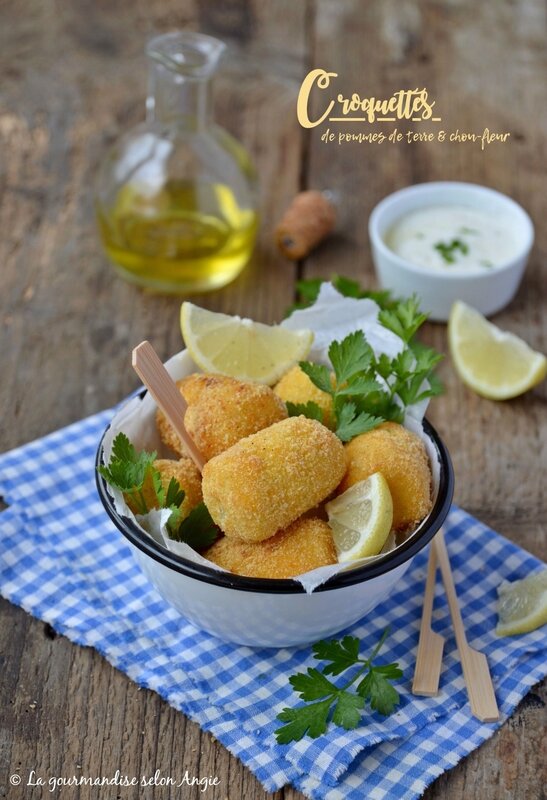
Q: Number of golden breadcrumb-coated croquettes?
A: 7